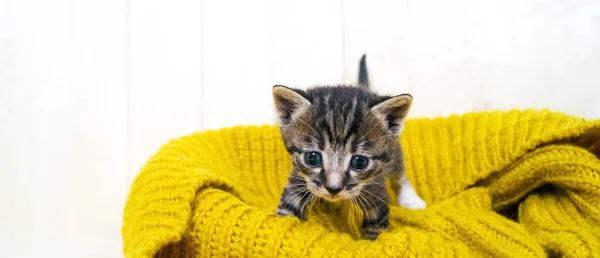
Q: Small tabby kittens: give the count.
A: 1